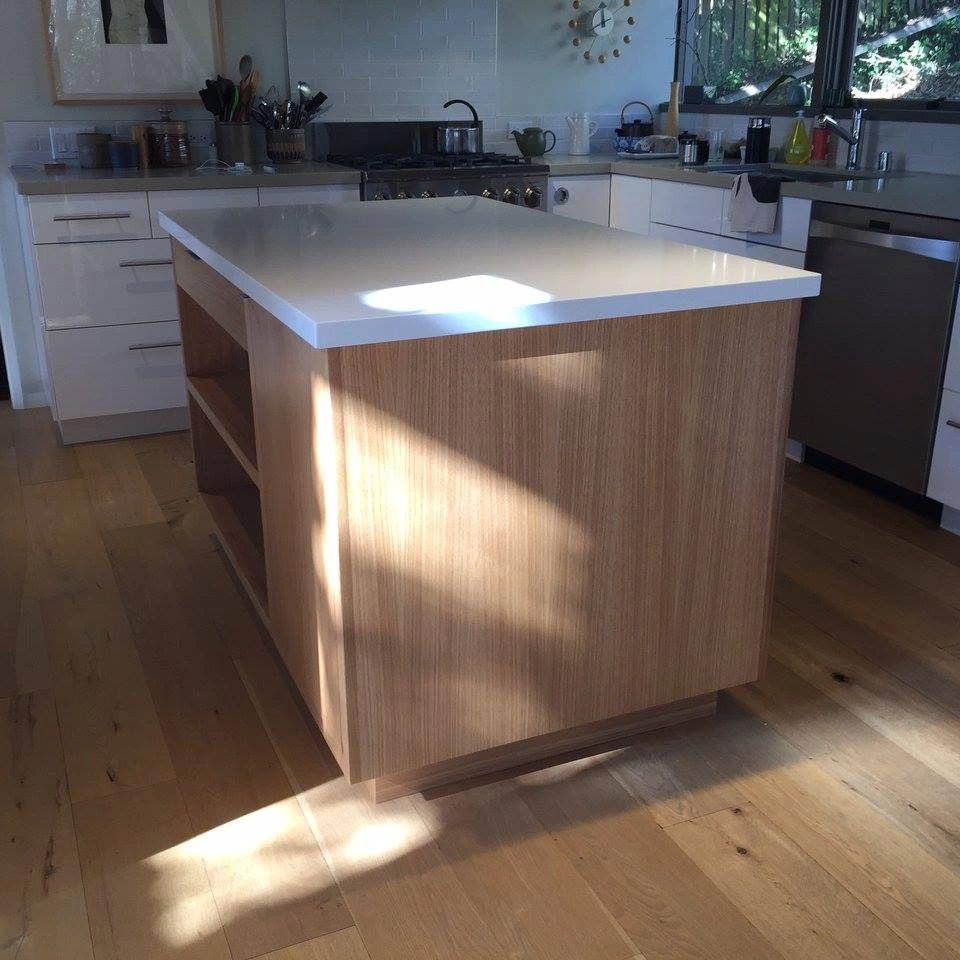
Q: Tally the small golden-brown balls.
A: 9